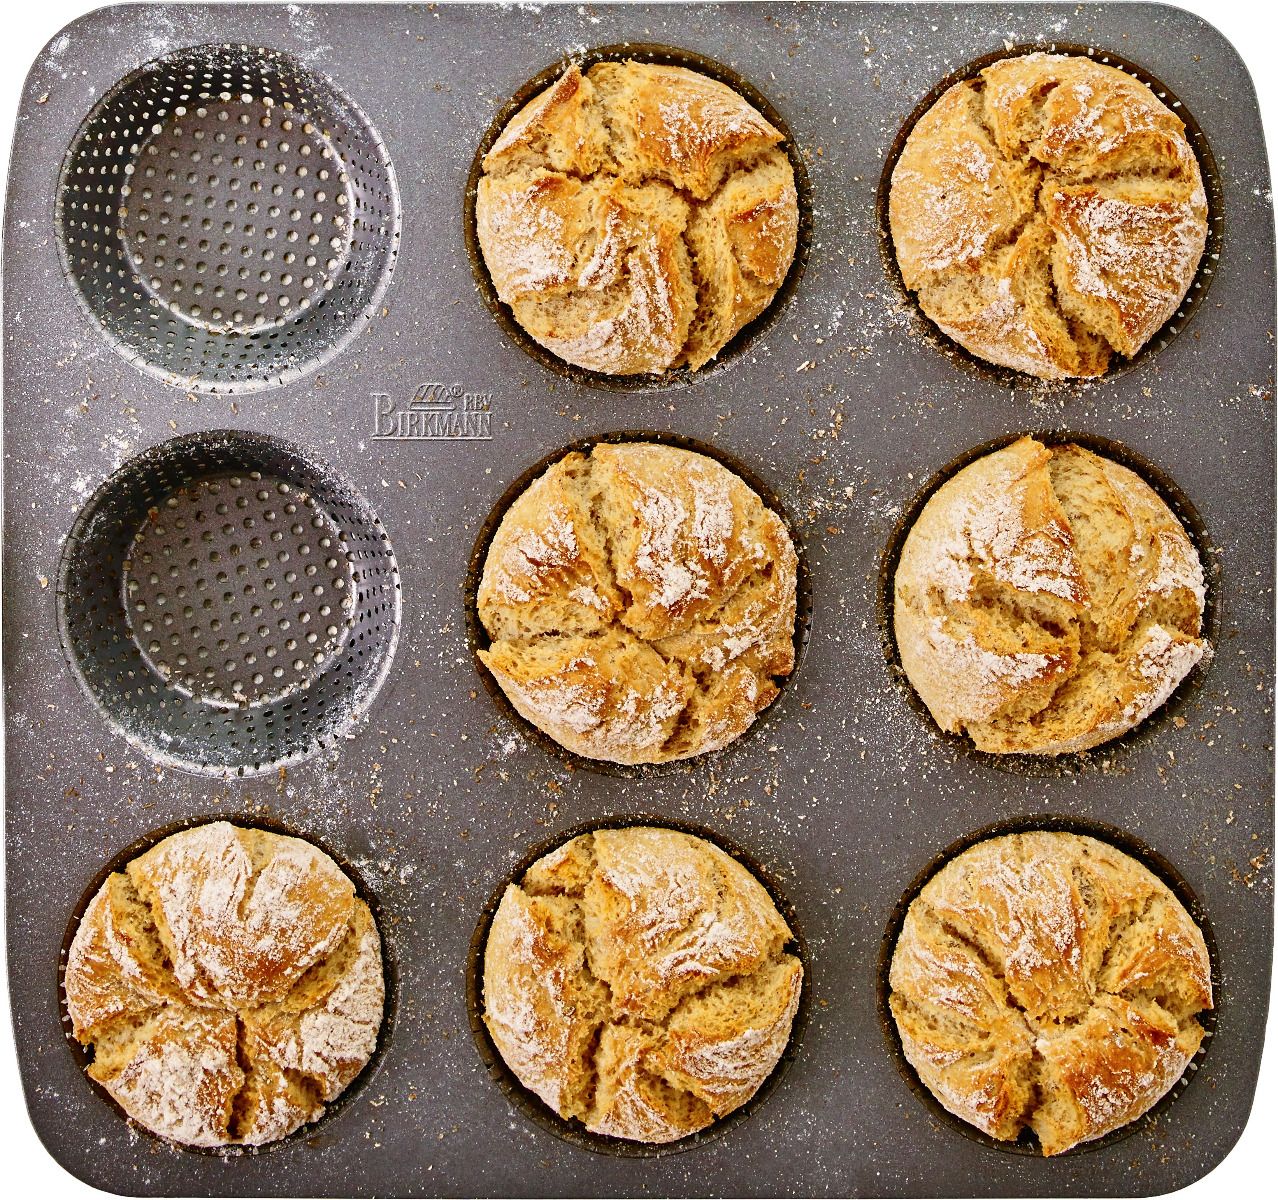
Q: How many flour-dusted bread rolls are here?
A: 7